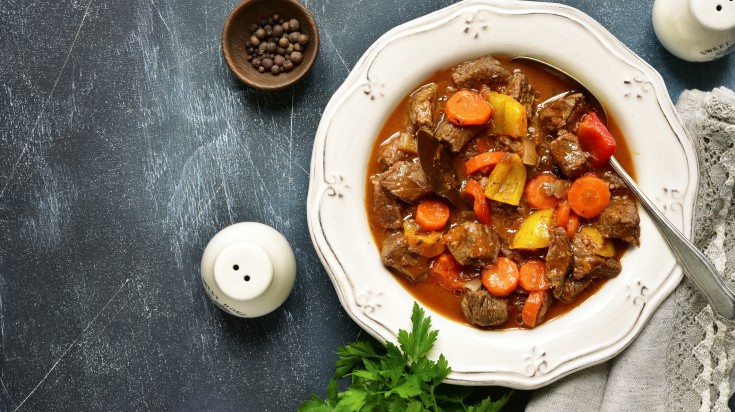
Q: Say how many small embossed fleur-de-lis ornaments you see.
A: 8